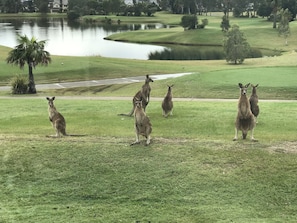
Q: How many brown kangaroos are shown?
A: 6